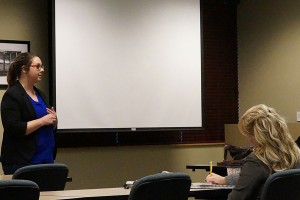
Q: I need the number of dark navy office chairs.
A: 4